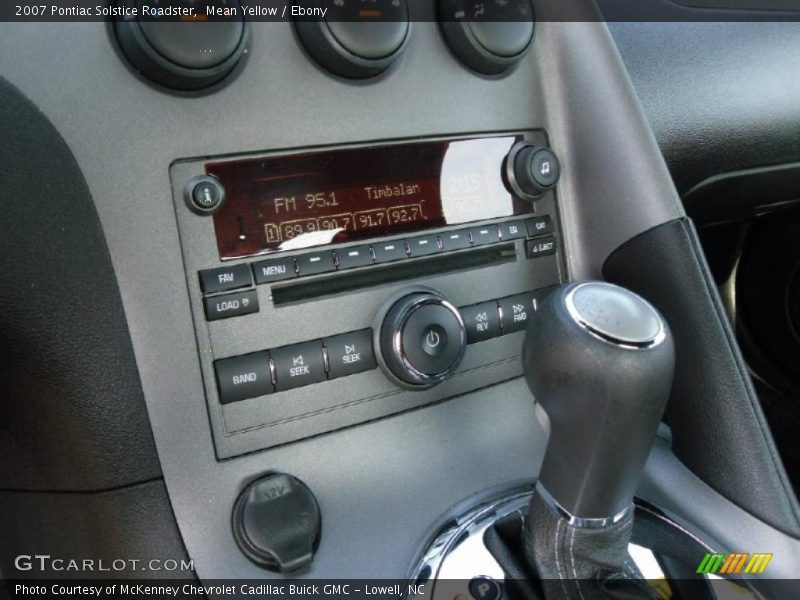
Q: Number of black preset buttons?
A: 6